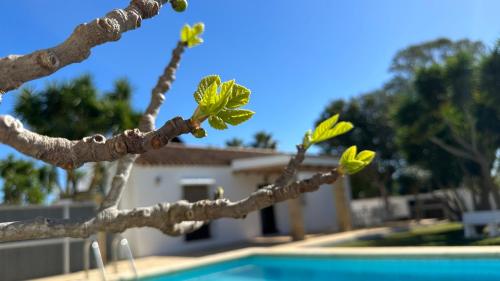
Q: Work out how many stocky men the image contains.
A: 0